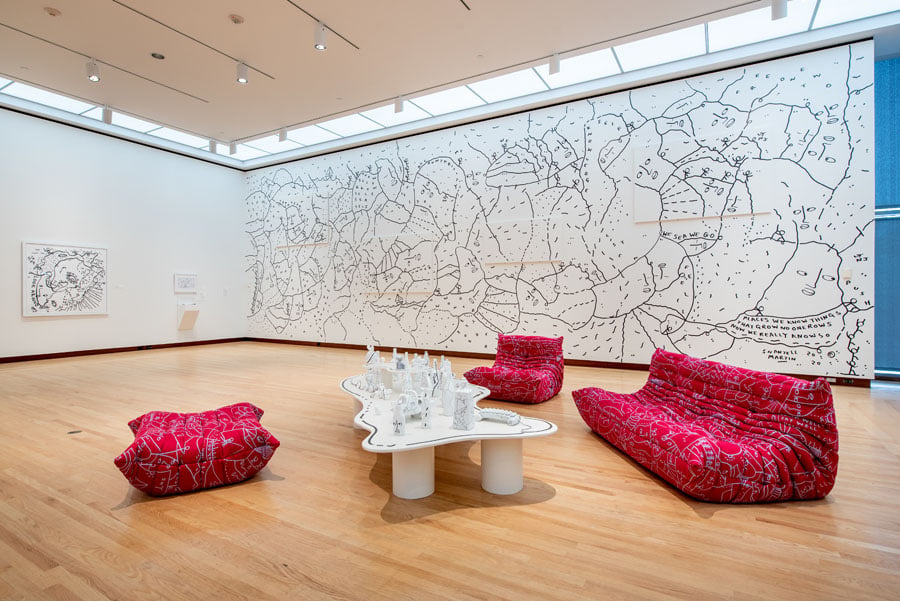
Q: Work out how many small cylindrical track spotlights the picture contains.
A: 10